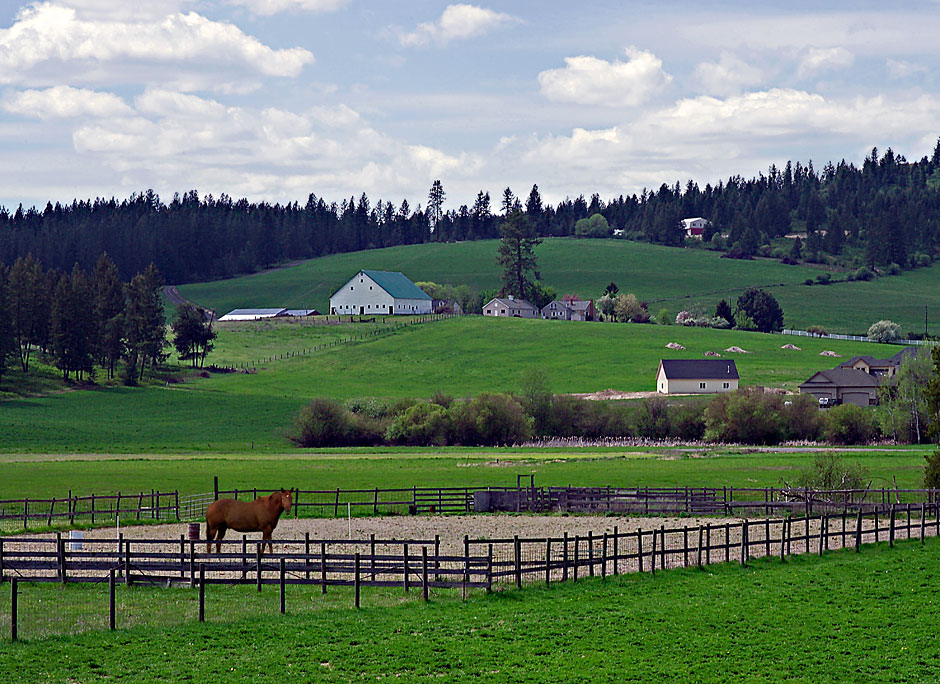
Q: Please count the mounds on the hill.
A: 5